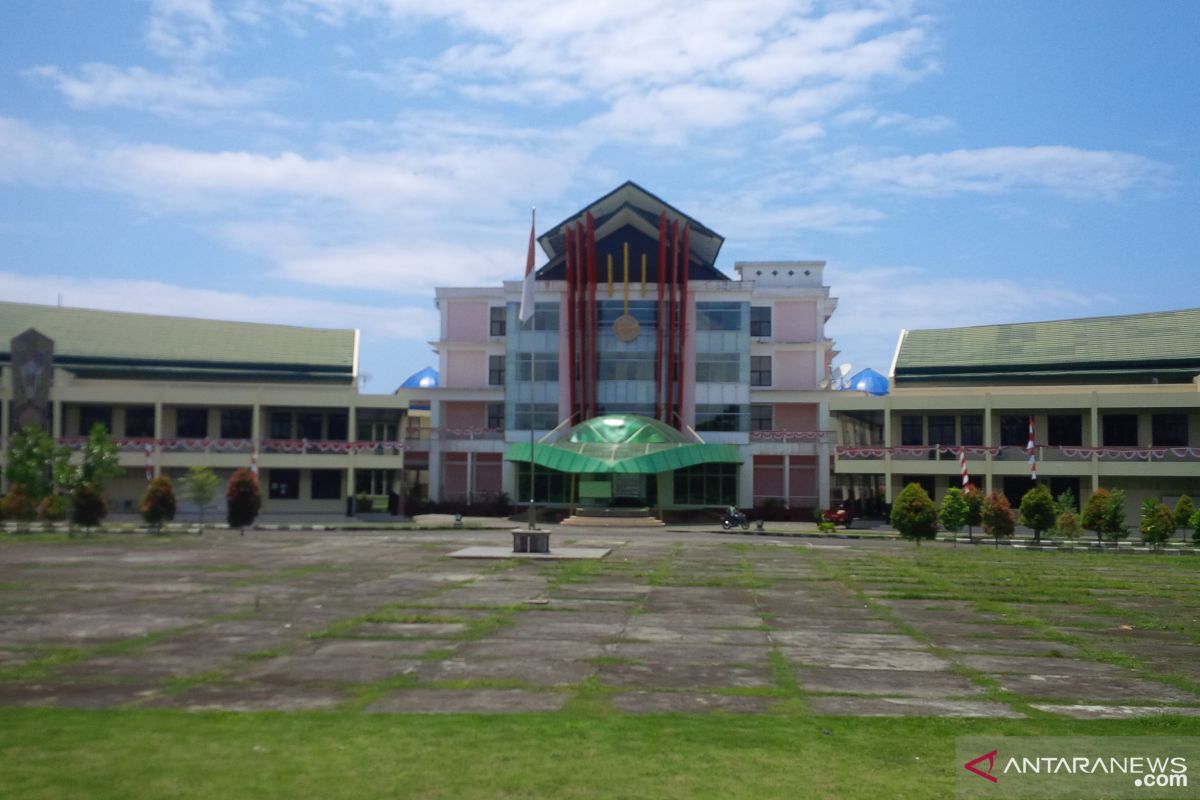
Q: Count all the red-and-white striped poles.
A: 4